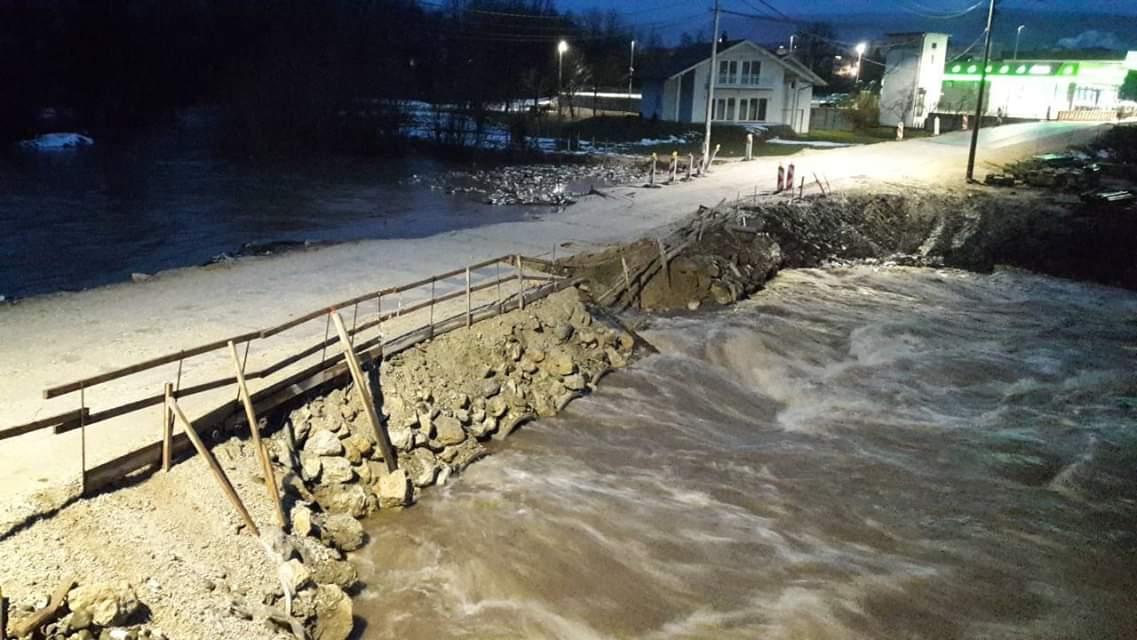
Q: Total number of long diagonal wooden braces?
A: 3